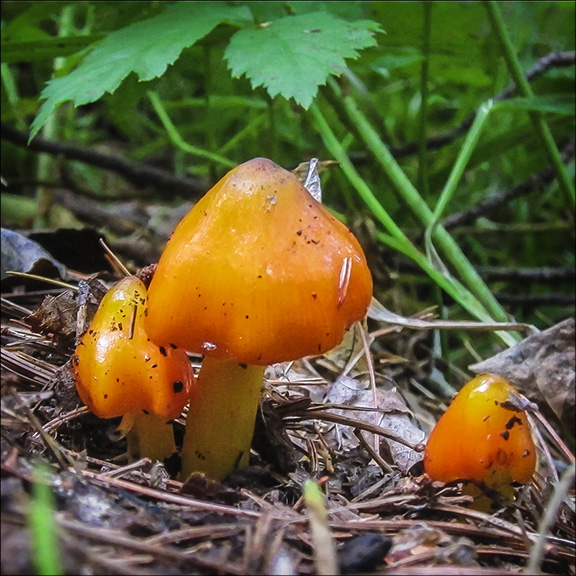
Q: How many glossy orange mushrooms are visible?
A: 3